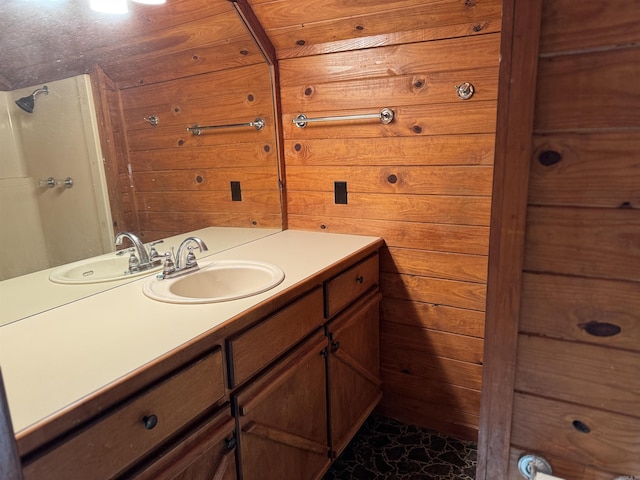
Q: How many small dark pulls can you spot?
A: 5